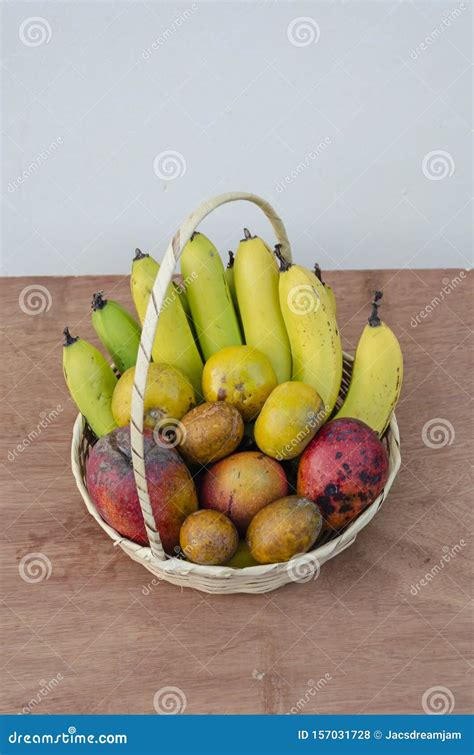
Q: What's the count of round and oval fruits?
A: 9